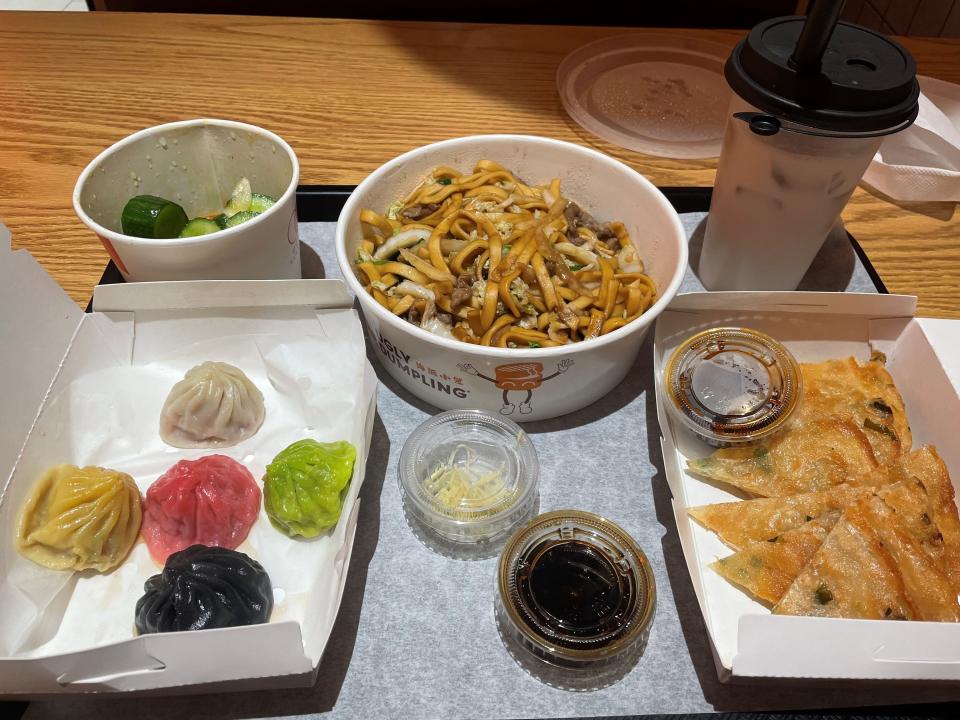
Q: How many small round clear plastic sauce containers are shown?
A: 3